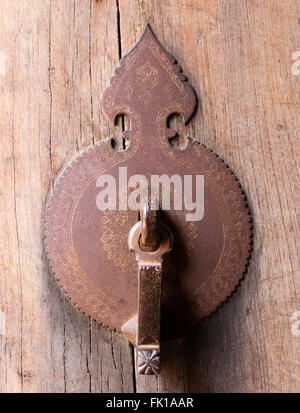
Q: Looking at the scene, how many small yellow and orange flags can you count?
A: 0